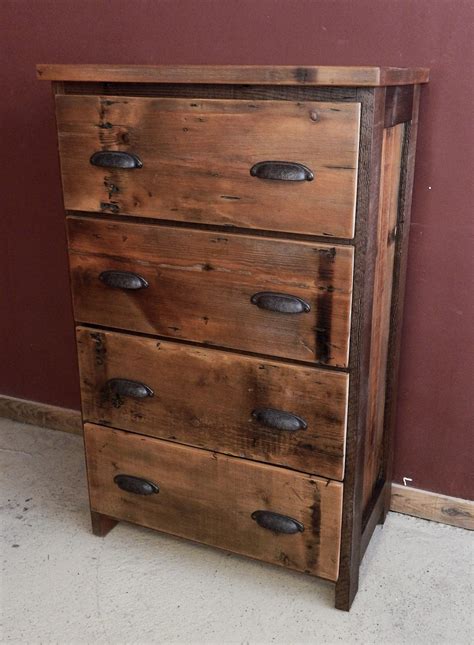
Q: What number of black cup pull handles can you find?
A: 8